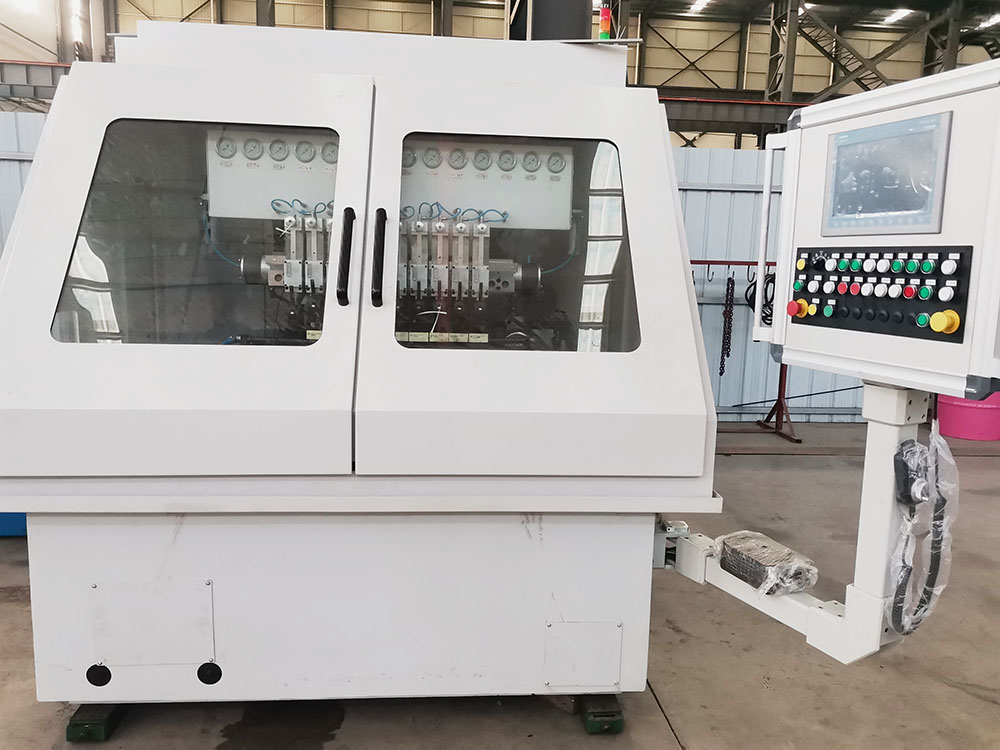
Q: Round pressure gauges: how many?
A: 12